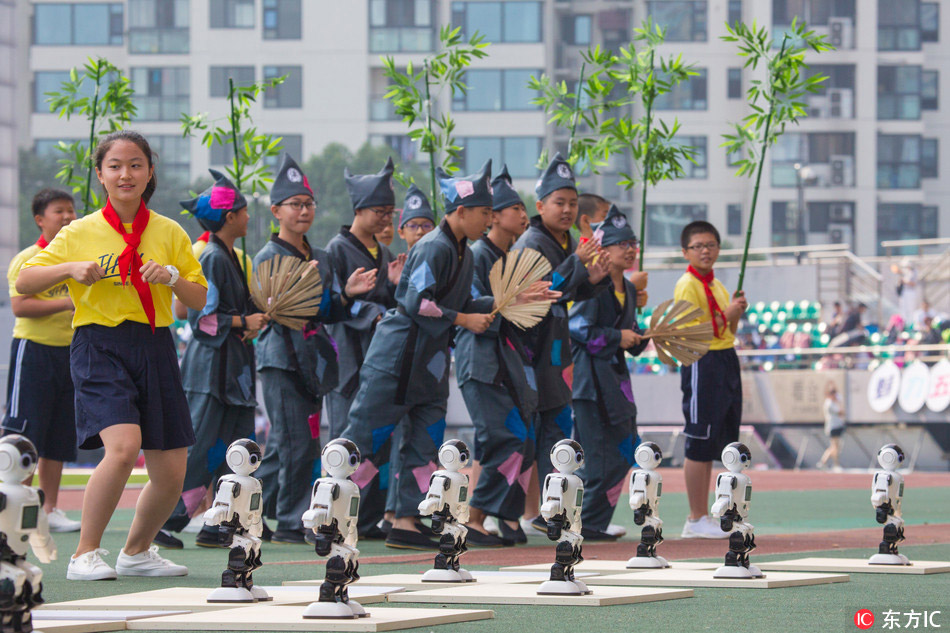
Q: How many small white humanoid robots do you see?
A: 8